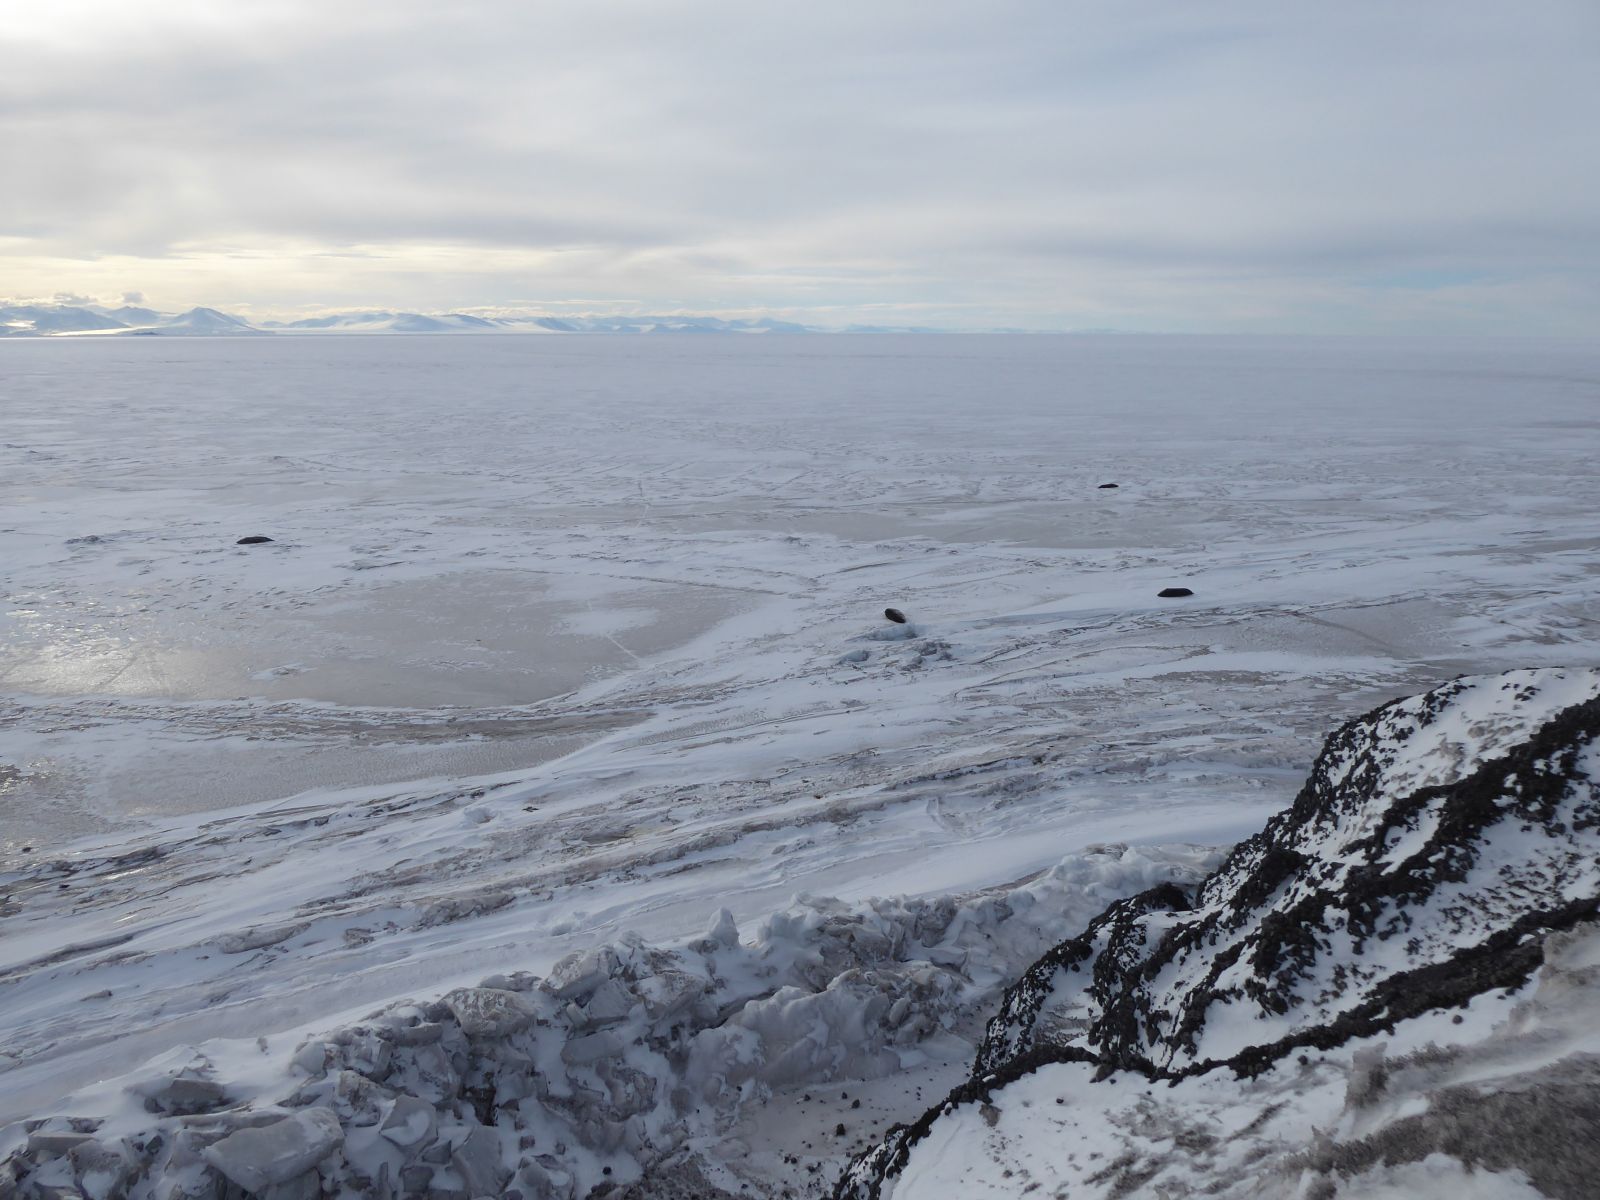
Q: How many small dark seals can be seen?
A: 4